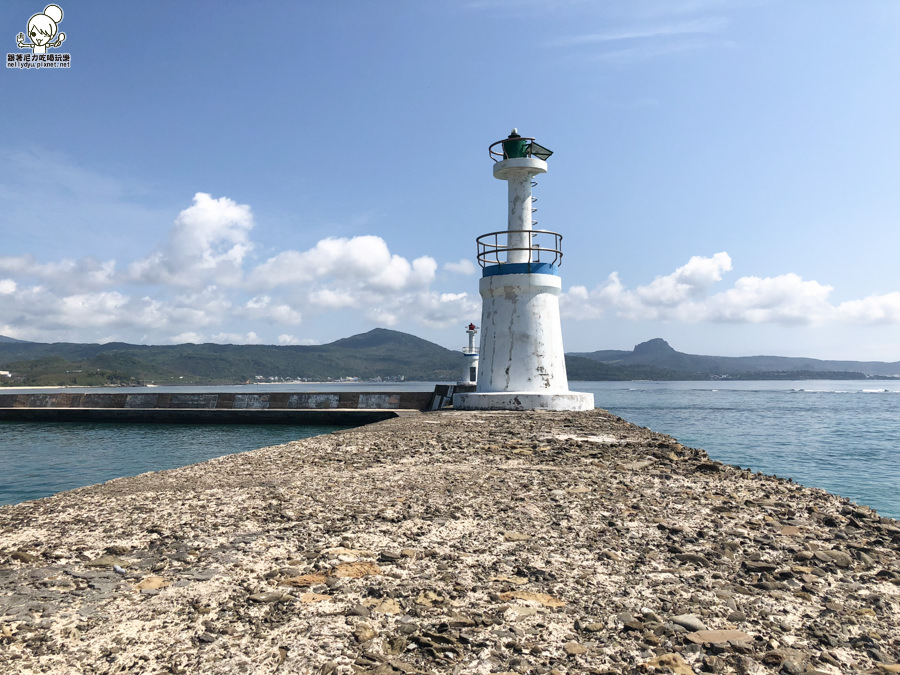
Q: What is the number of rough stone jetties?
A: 1